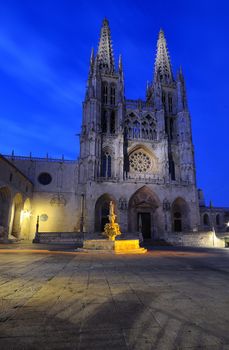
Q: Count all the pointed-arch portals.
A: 3